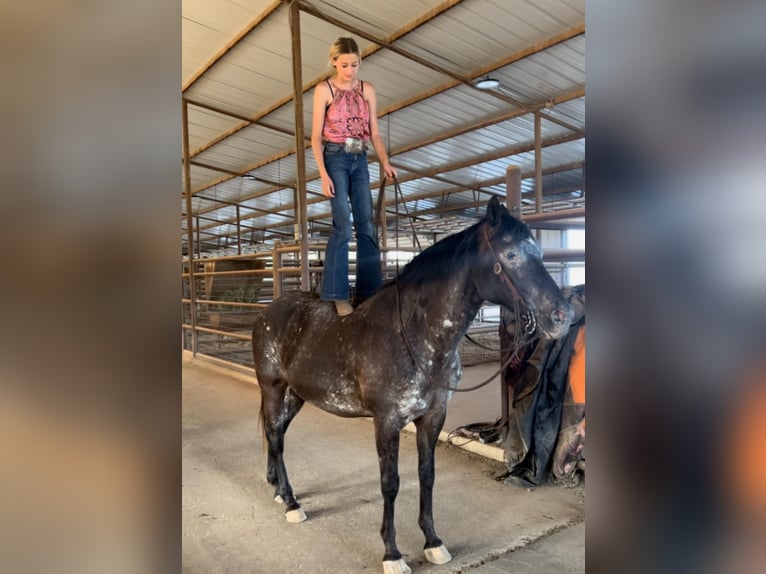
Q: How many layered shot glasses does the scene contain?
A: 0